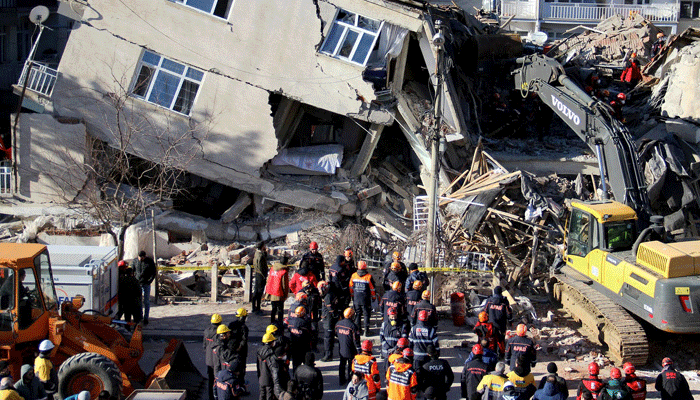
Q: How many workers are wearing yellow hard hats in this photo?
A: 5